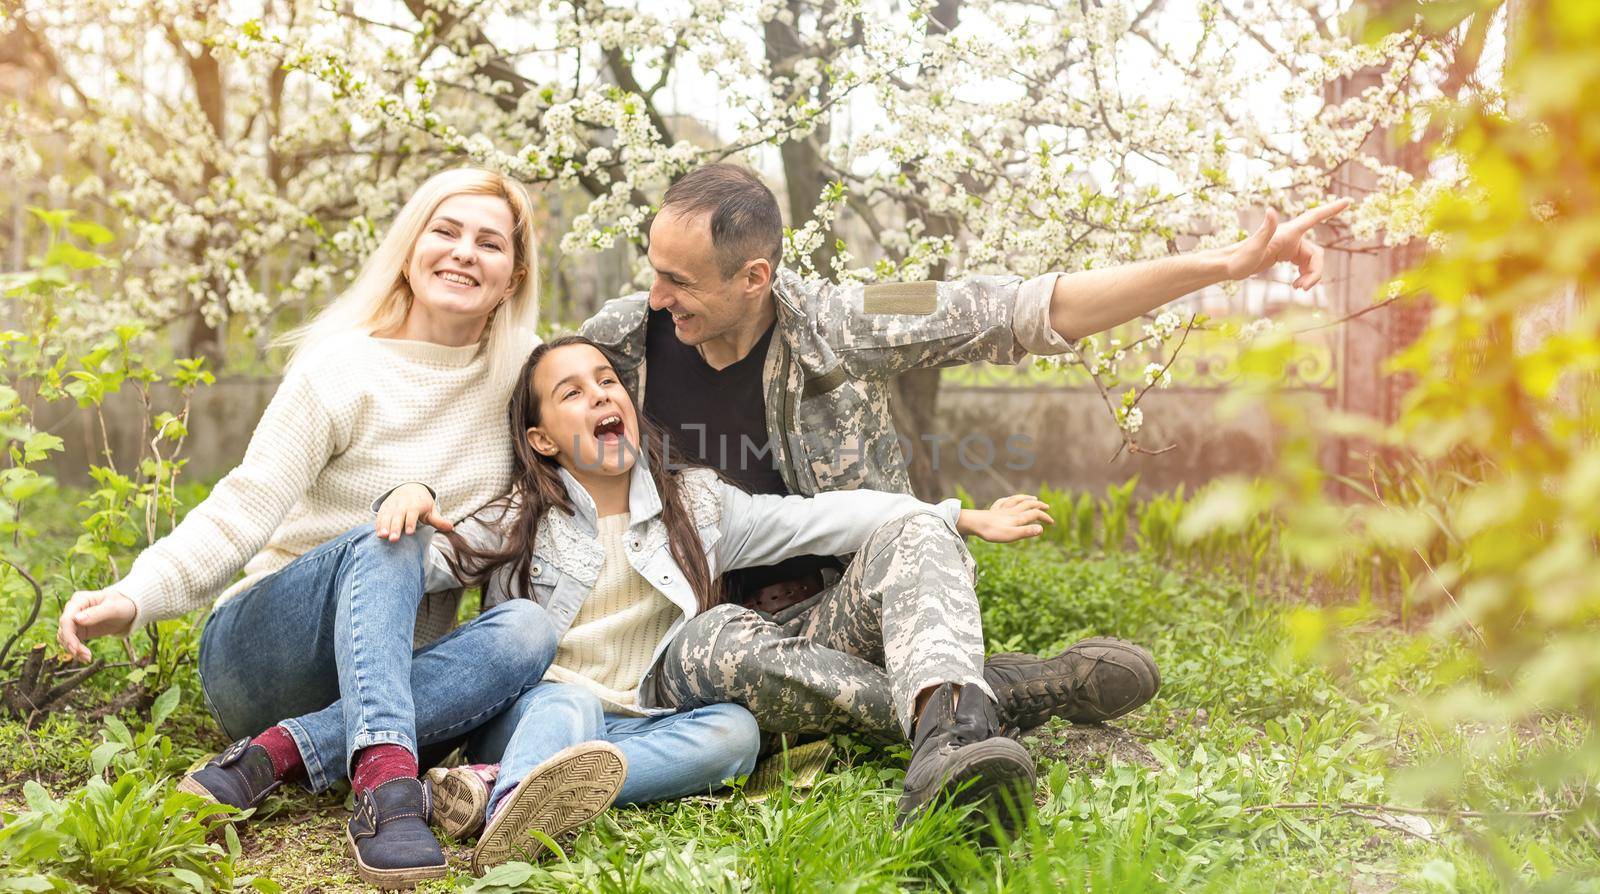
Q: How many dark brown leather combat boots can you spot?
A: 2